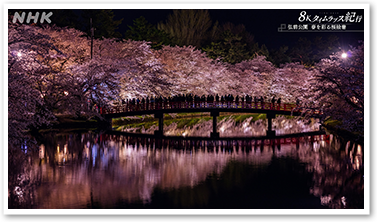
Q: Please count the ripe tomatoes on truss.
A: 0